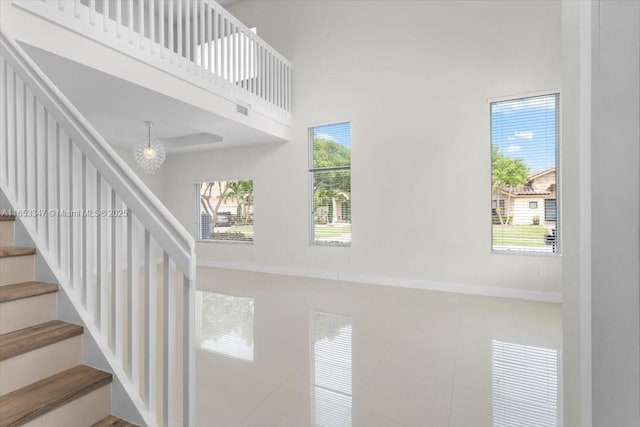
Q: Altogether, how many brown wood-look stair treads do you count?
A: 6